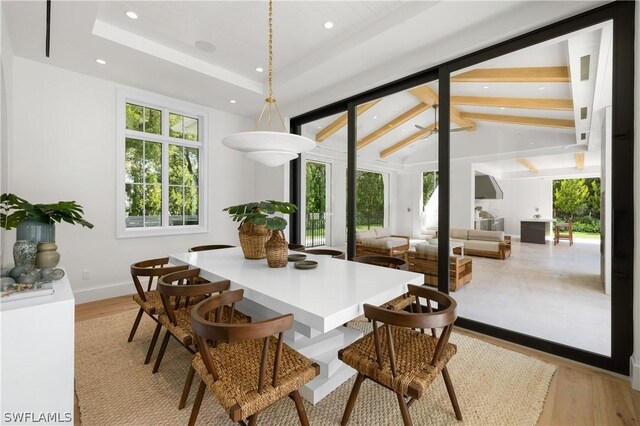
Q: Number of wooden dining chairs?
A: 8